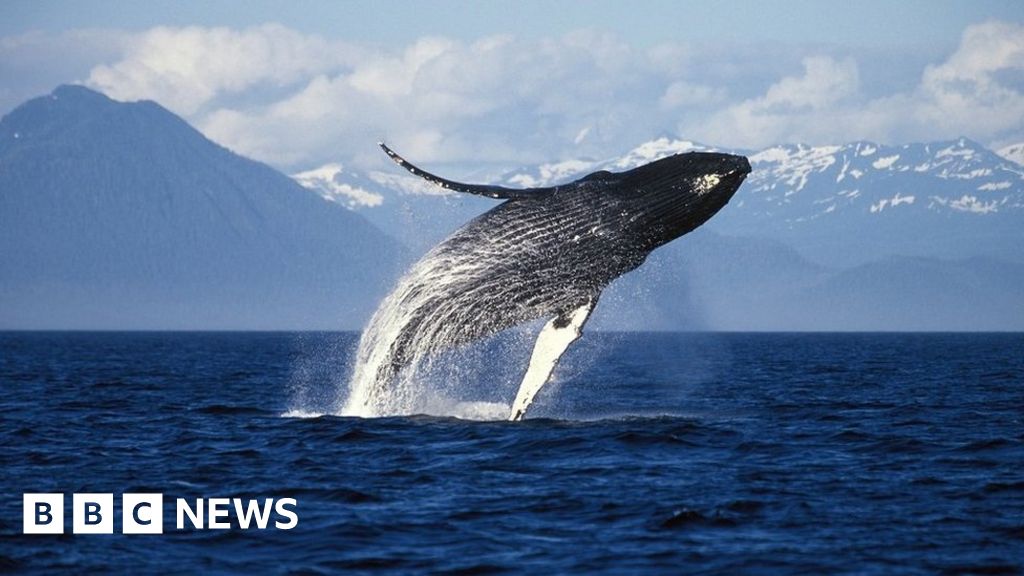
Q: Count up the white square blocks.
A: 3